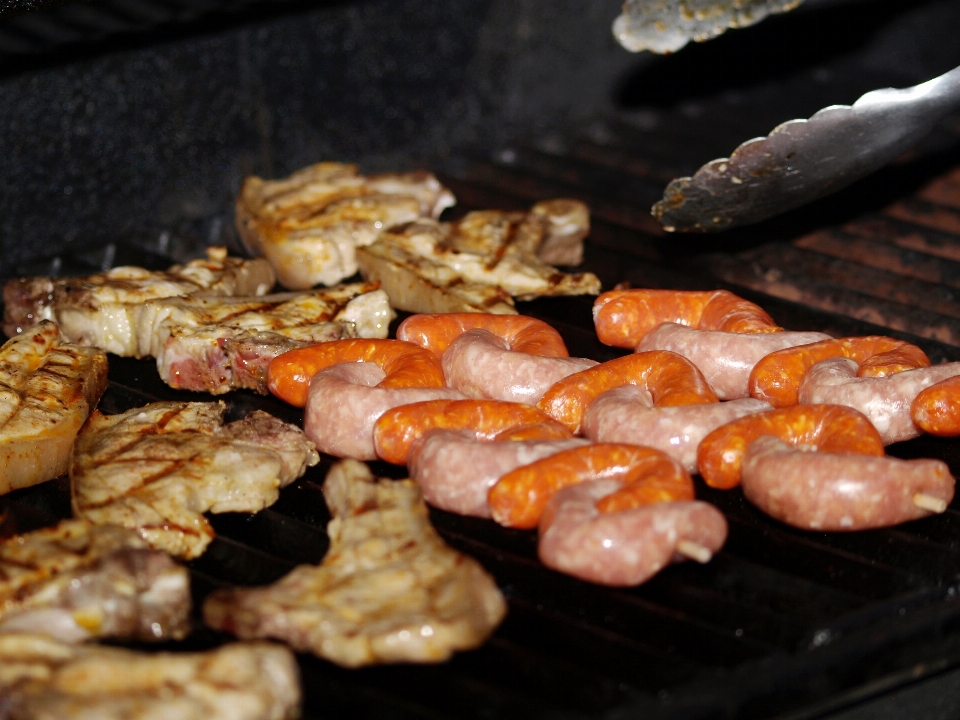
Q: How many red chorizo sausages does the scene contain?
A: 9